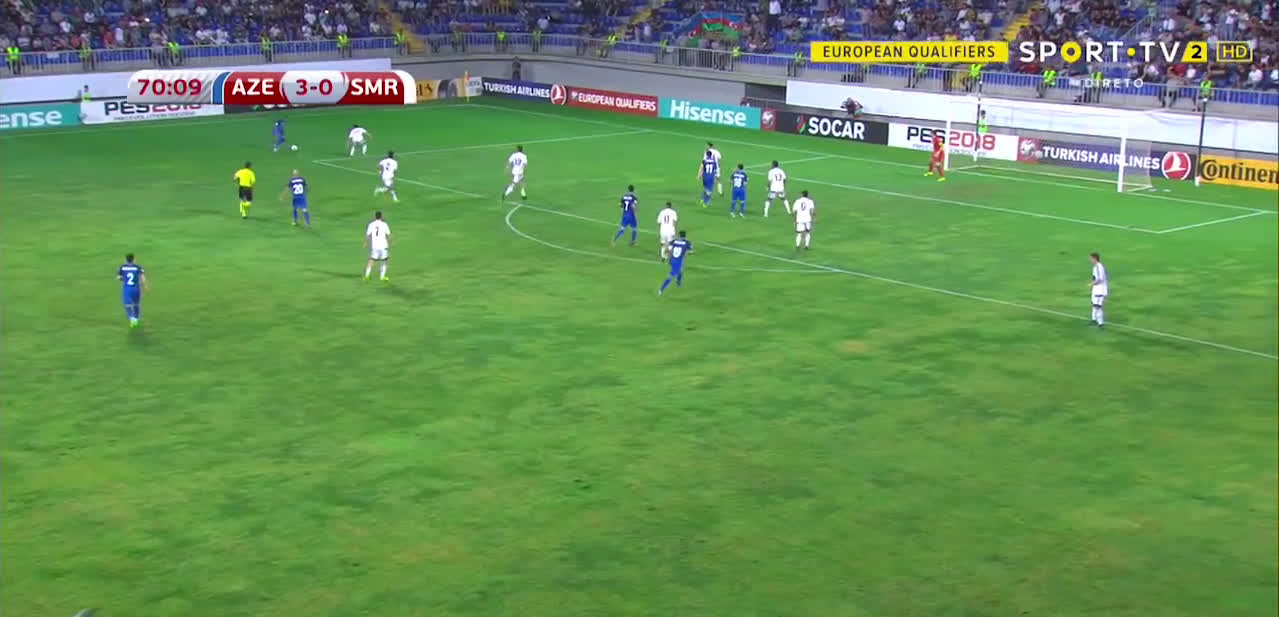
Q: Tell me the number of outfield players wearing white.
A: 9